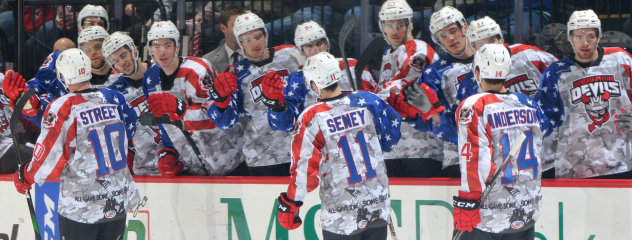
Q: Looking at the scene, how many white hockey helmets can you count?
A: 13